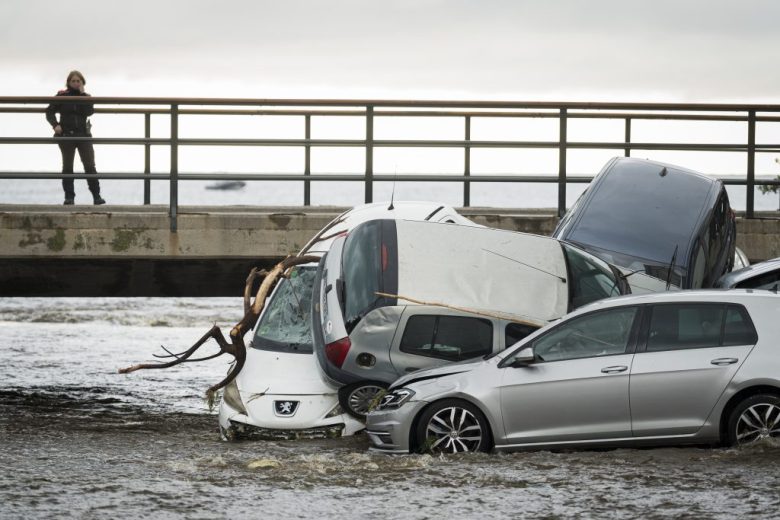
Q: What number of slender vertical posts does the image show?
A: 8